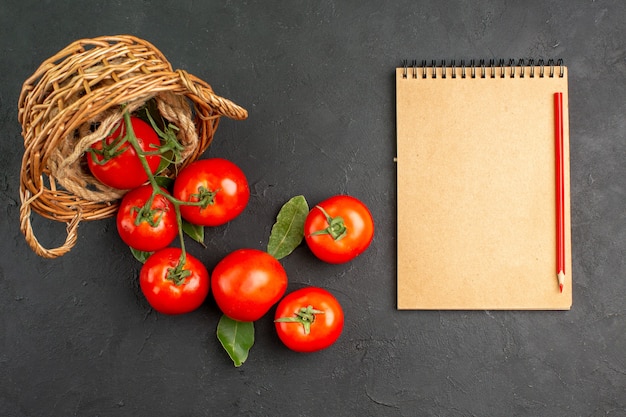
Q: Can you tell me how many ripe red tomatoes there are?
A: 7